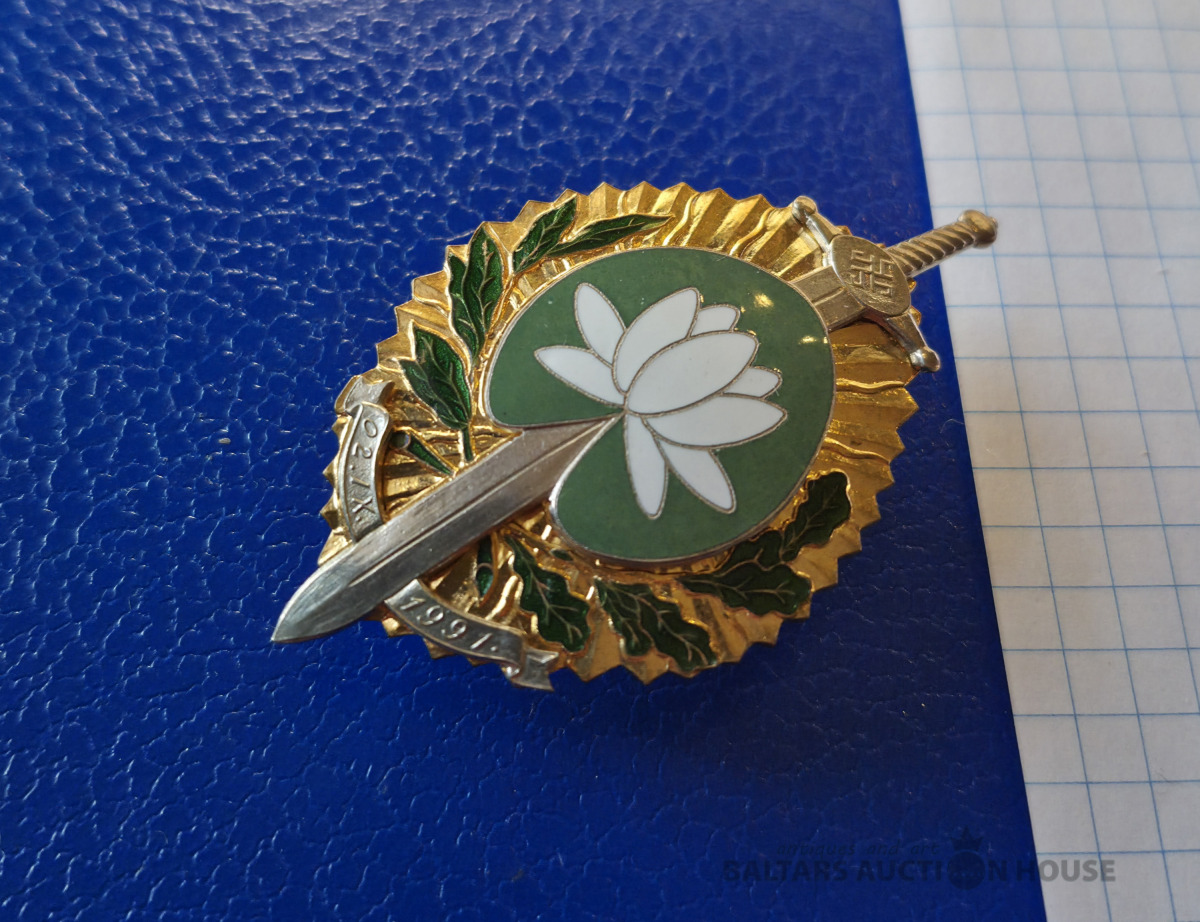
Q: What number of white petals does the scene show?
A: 9